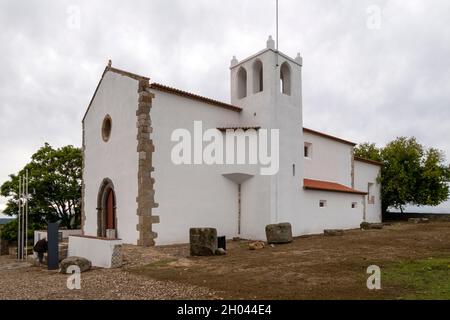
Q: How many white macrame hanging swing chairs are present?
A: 0